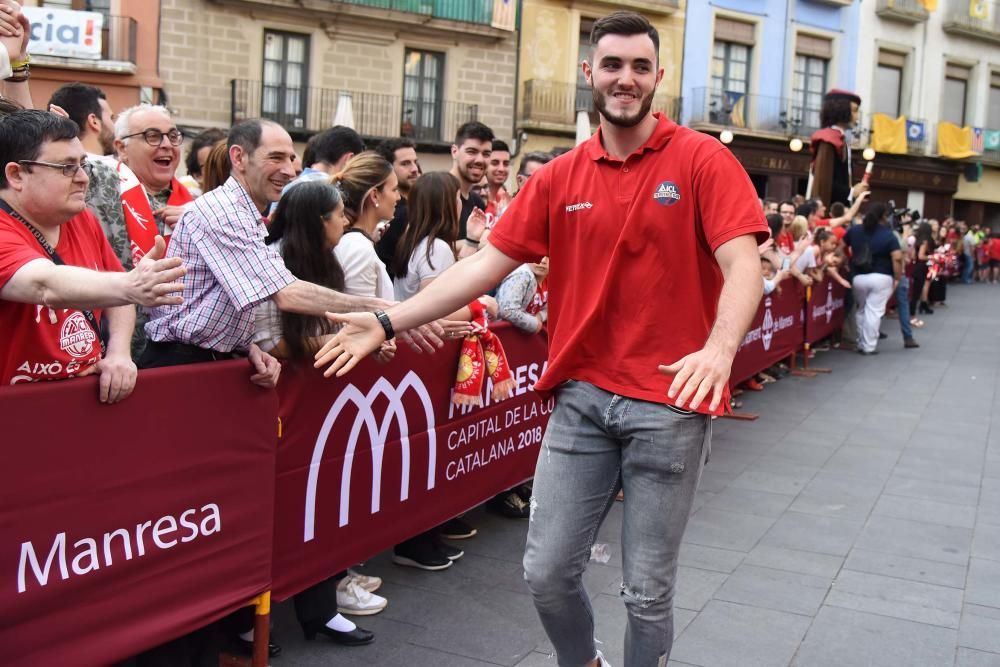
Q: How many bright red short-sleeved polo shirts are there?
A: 1